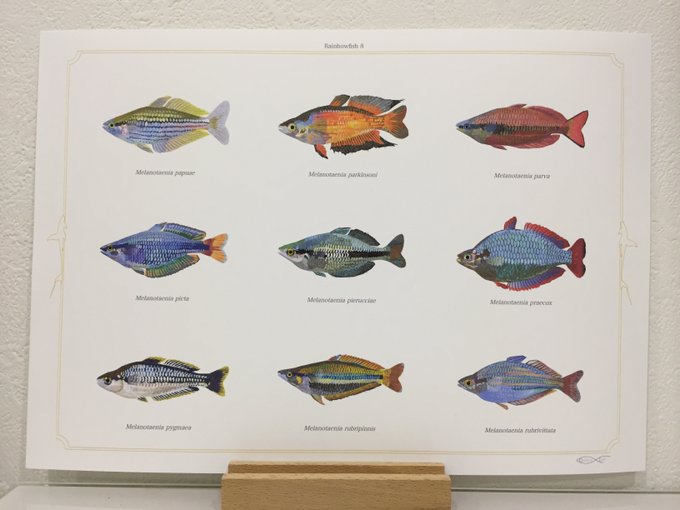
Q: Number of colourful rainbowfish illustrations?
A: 9